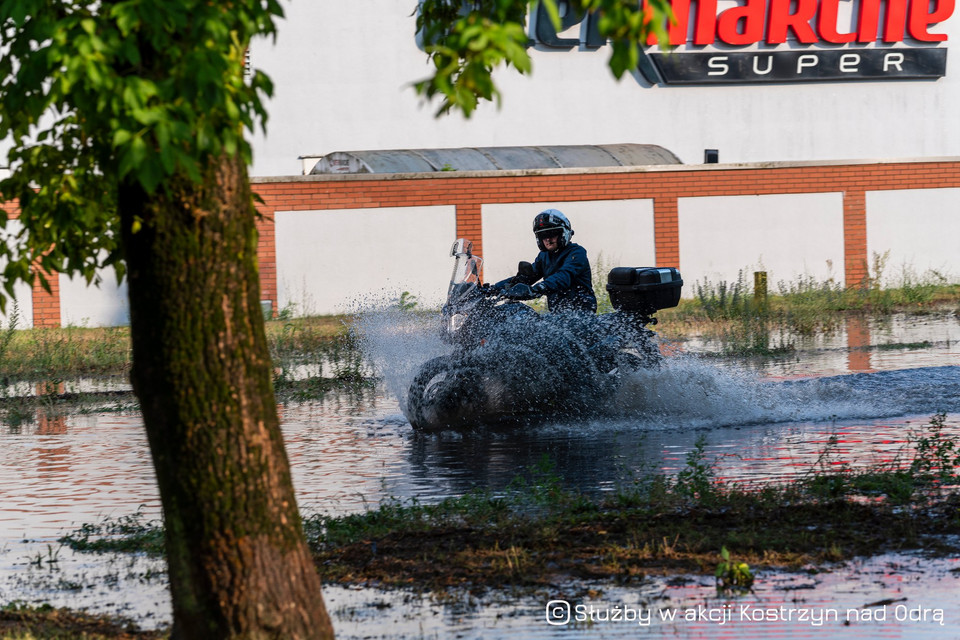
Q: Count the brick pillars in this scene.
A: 5